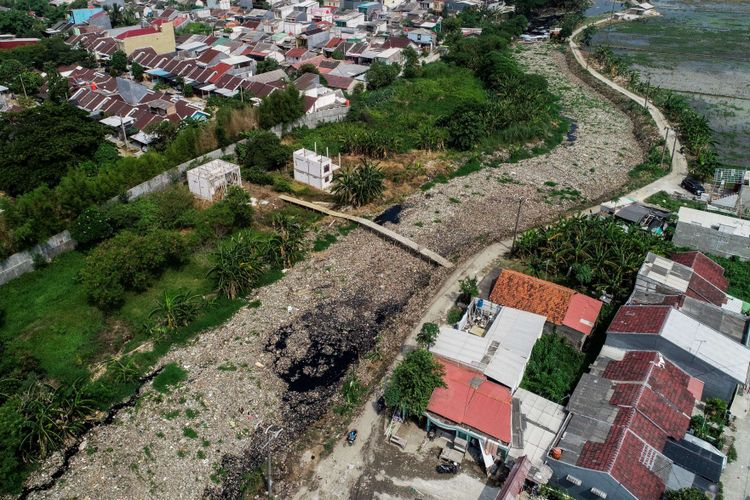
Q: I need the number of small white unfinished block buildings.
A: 2